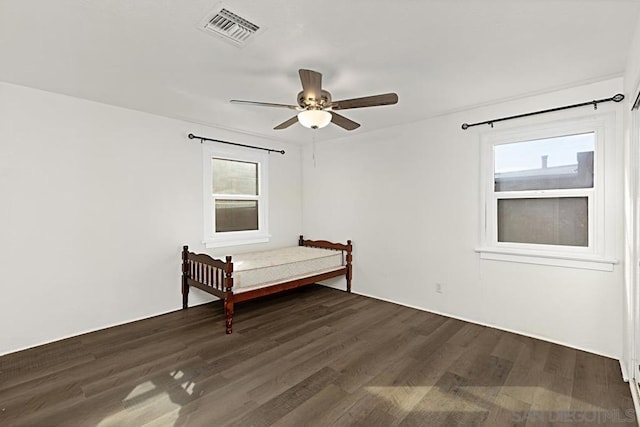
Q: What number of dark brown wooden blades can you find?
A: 5